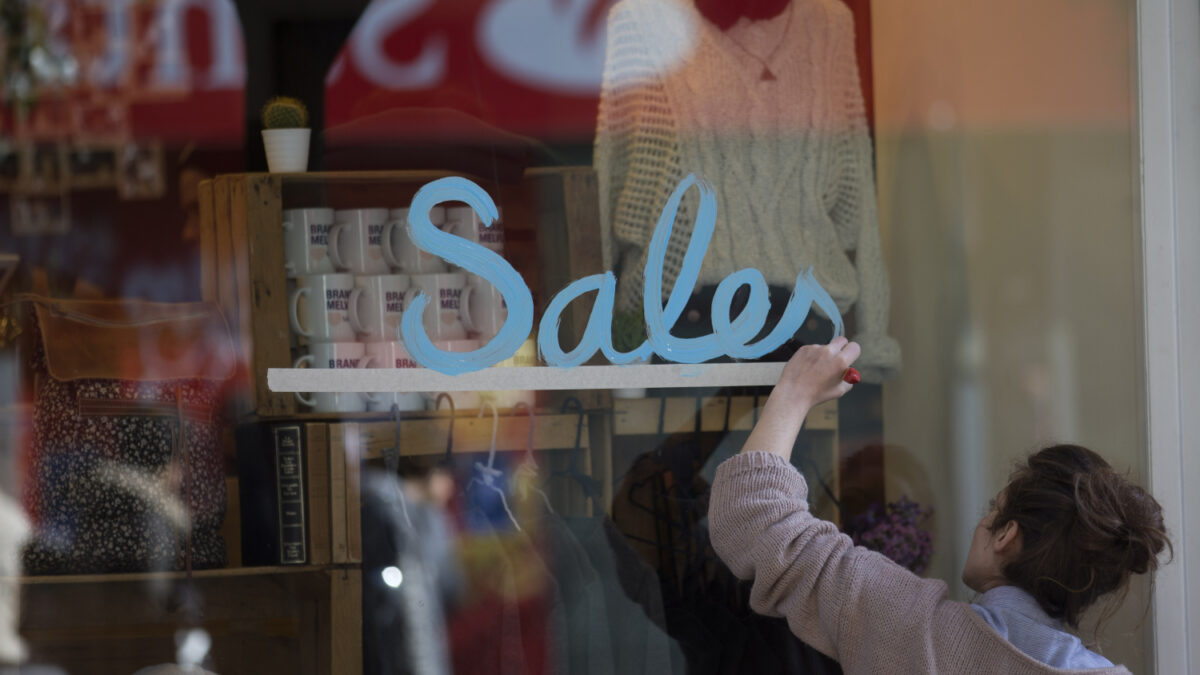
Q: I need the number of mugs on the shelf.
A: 12